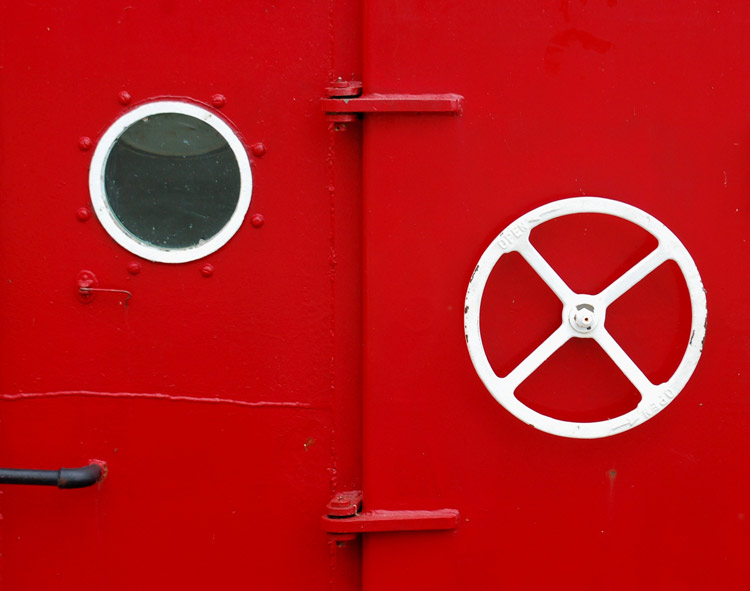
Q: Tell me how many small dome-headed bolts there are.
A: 8